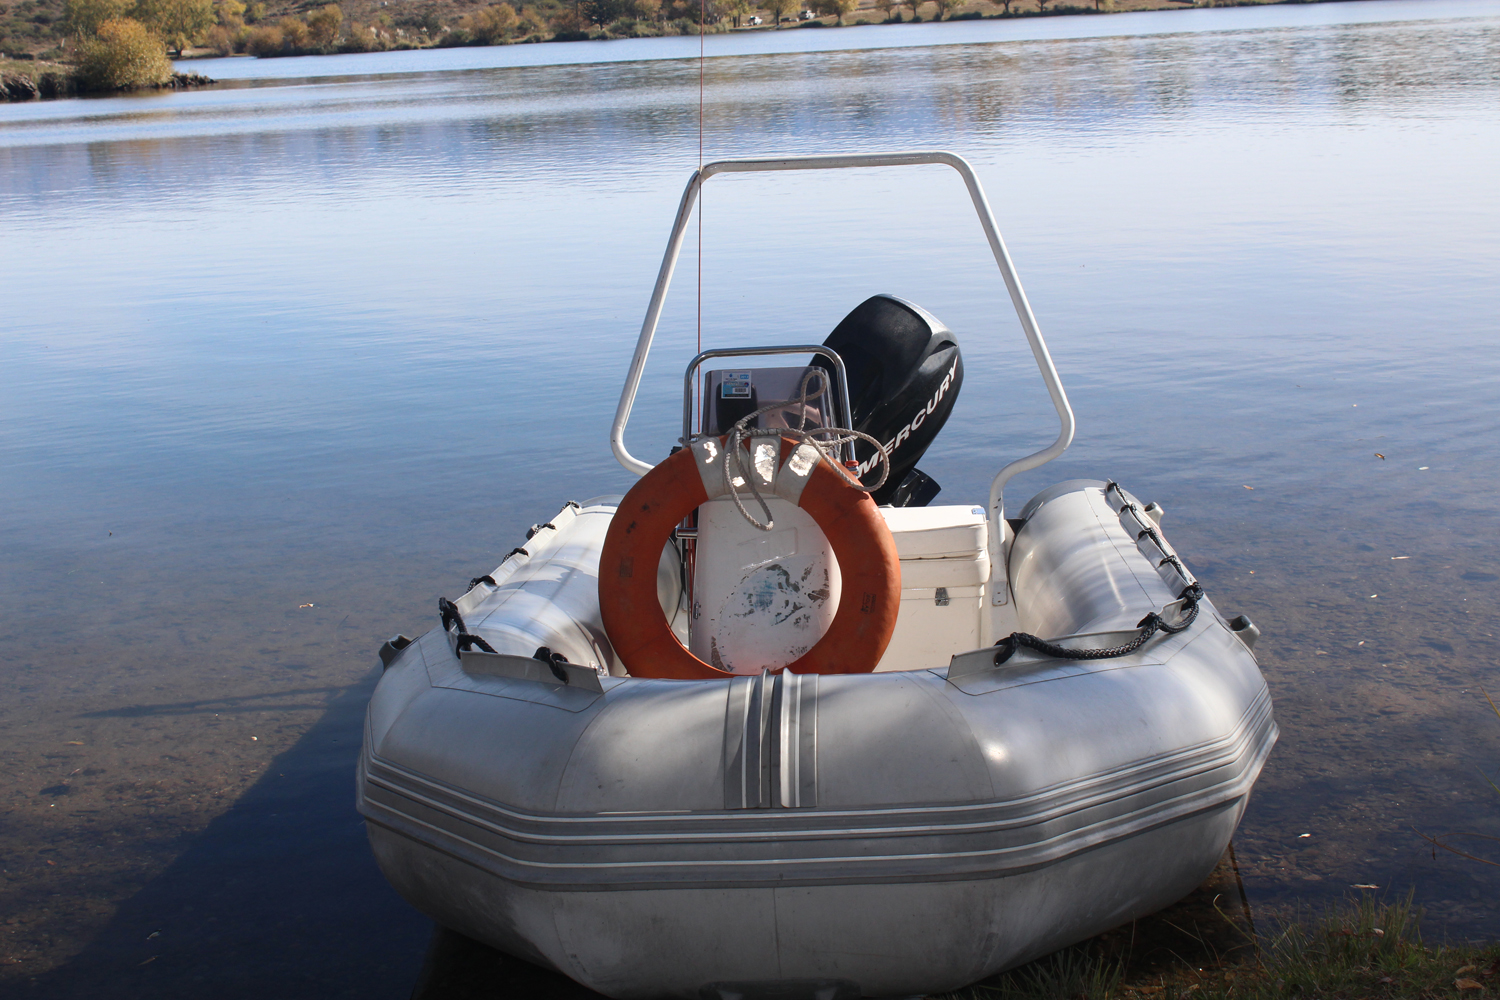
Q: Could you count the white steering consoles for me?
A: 1